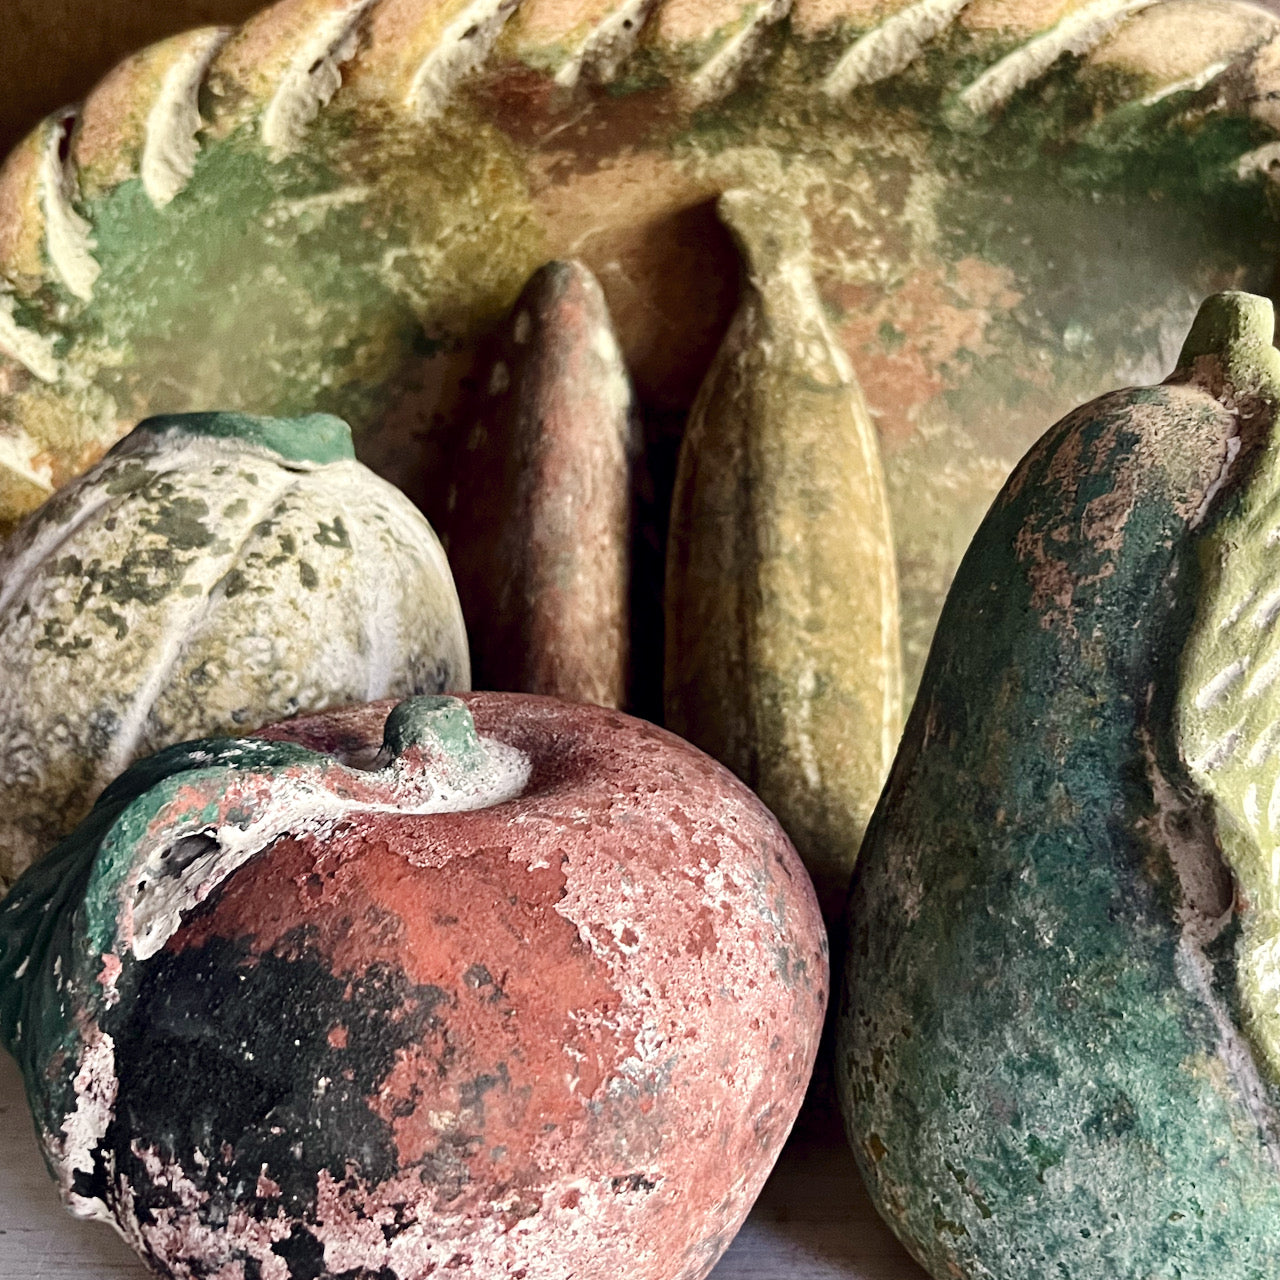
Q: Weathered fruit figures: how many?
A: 5